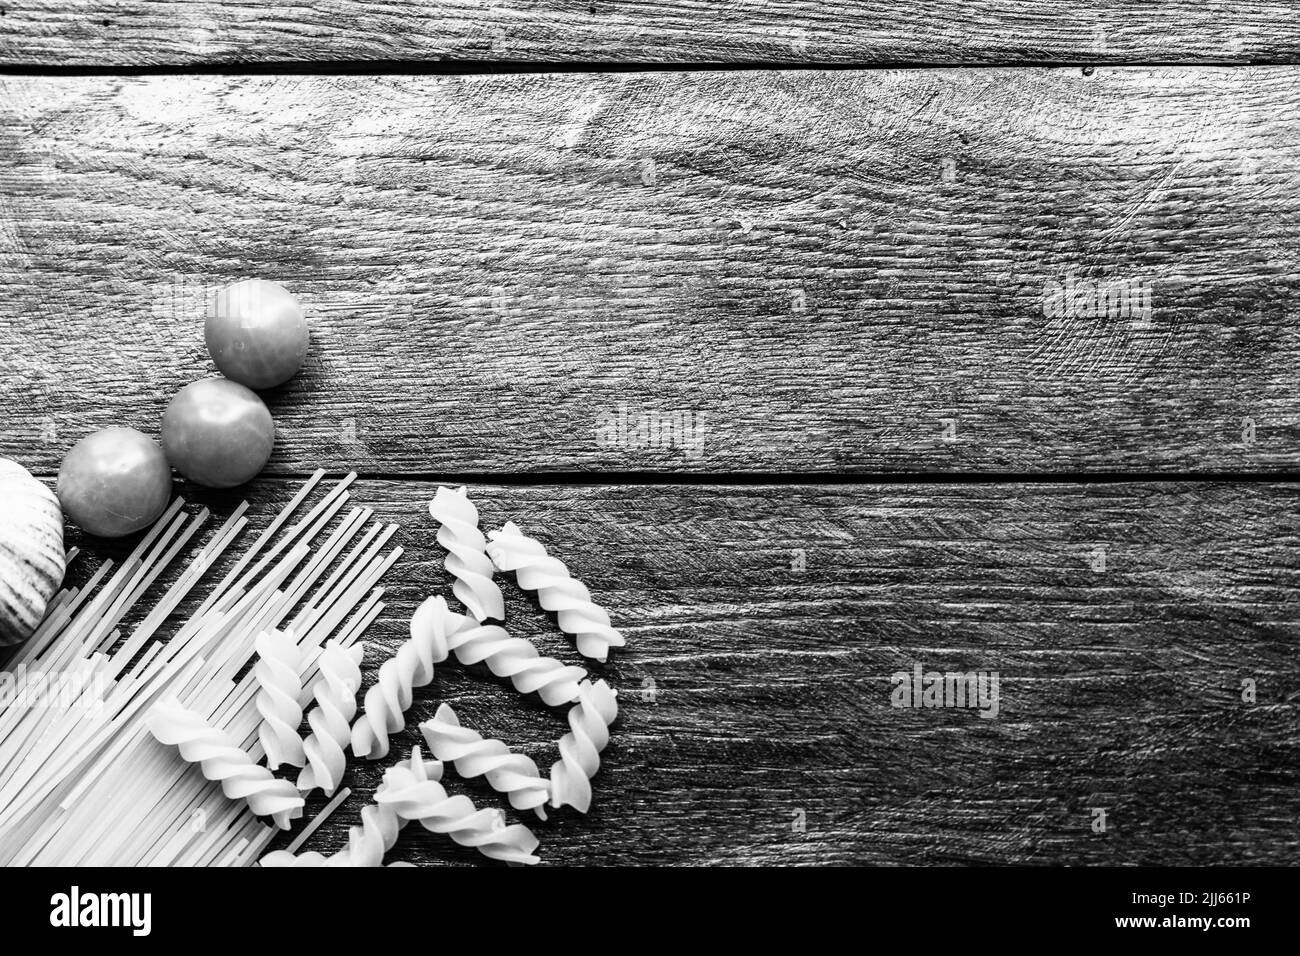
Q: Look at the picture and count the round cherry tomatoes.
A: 3